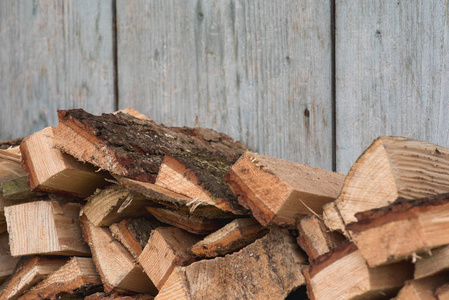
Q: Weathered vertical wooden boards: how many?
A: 3